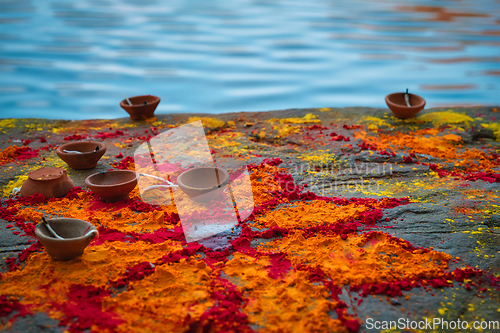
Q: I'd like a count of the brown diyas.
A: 7